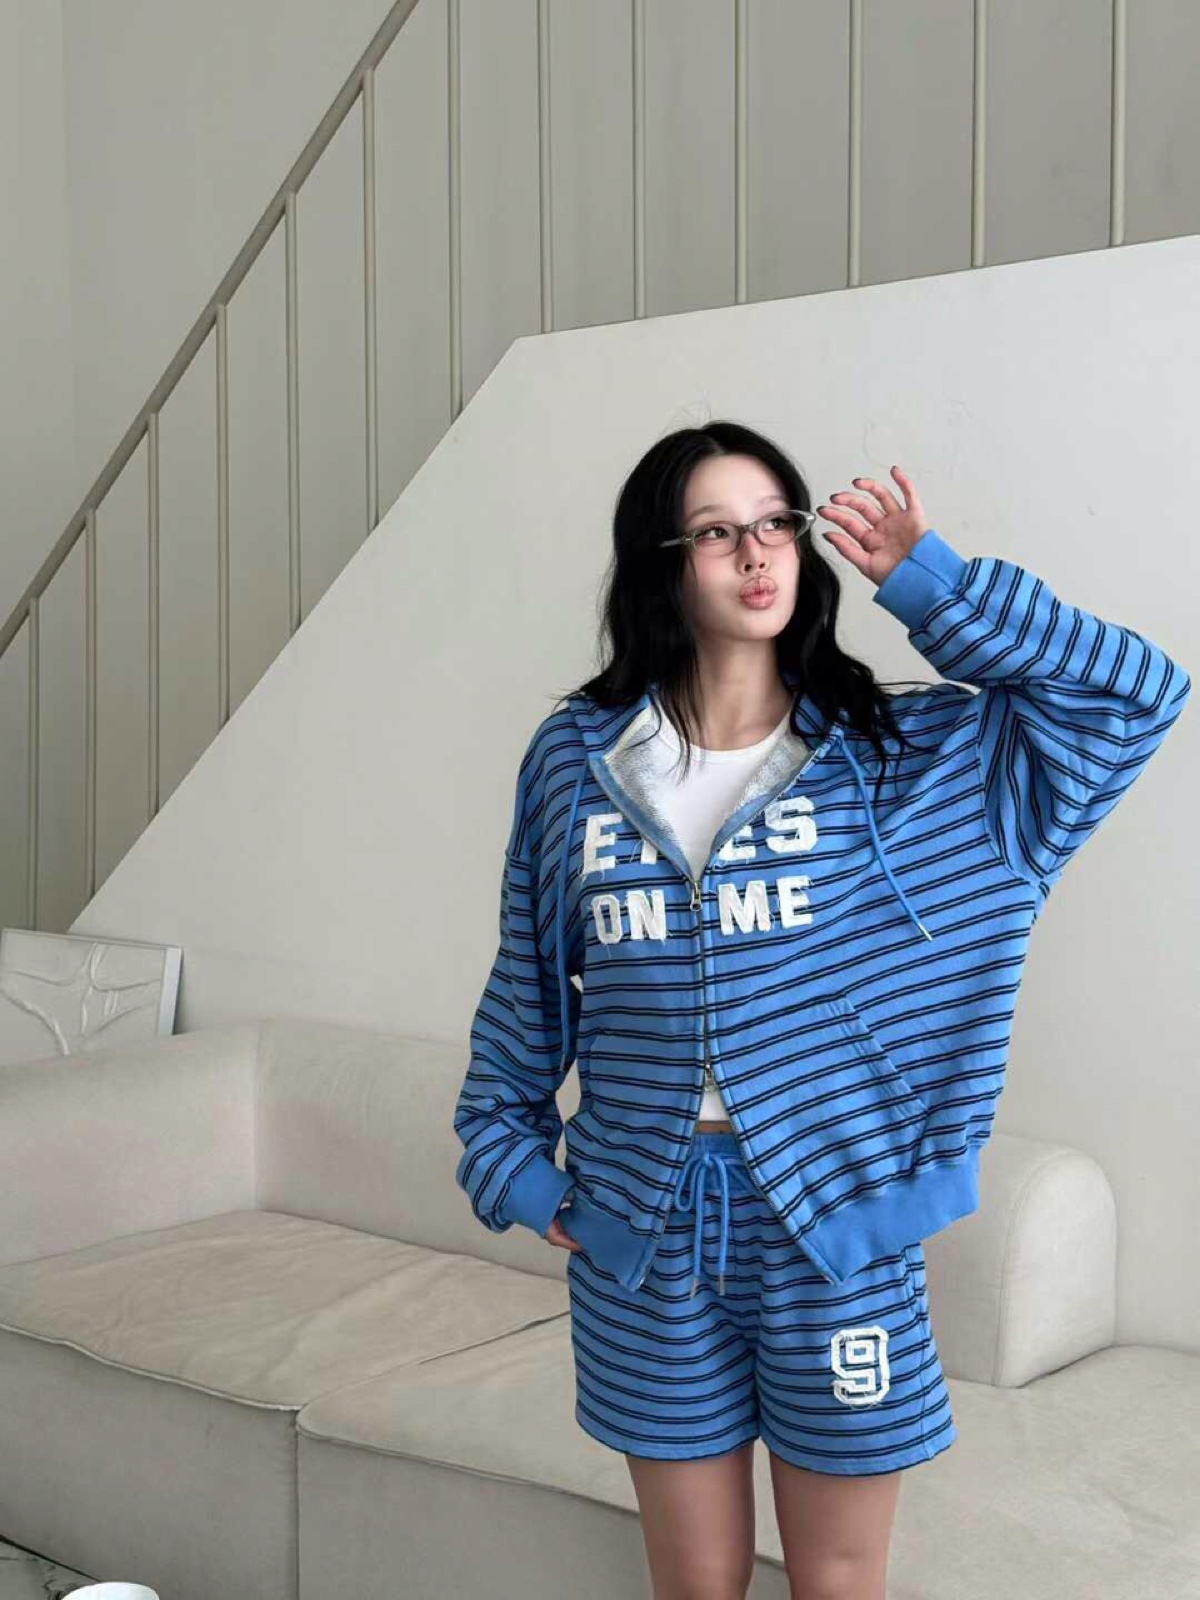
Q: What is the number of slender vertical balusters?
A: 13